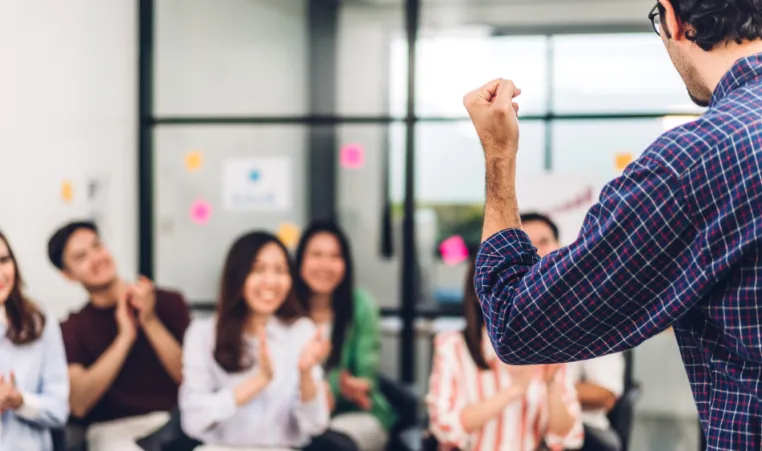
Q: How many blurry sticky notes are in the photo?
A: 7